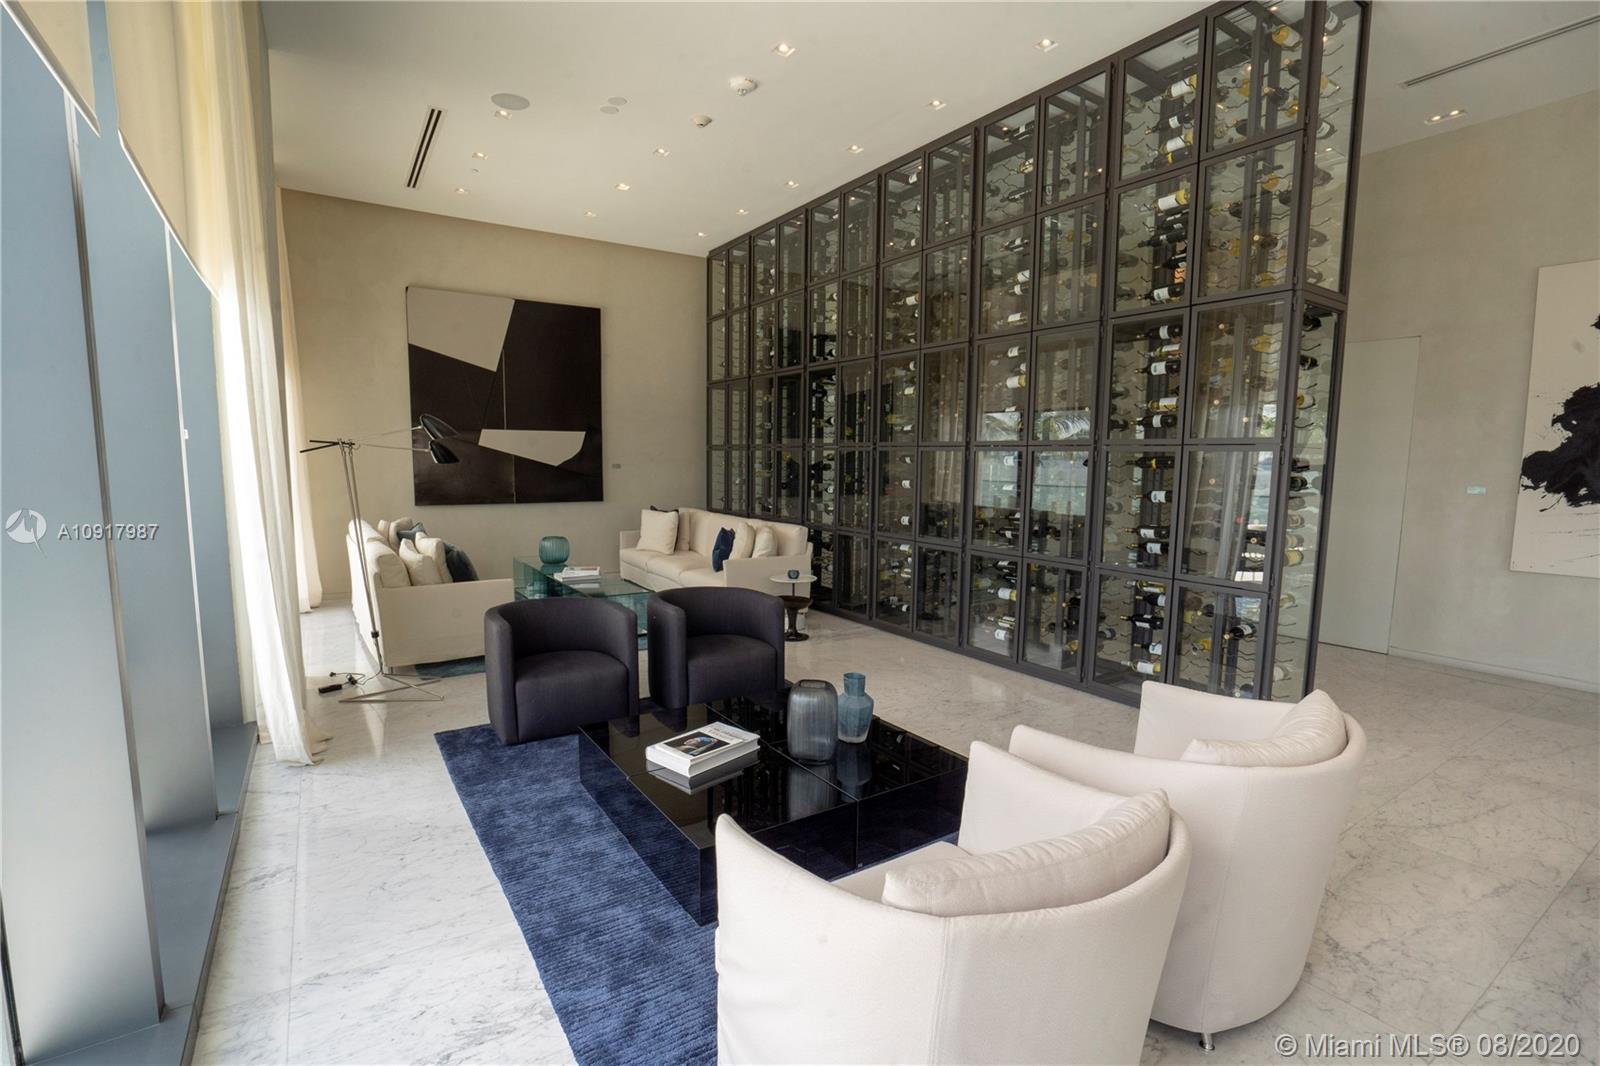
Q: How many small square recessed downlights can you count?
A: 13